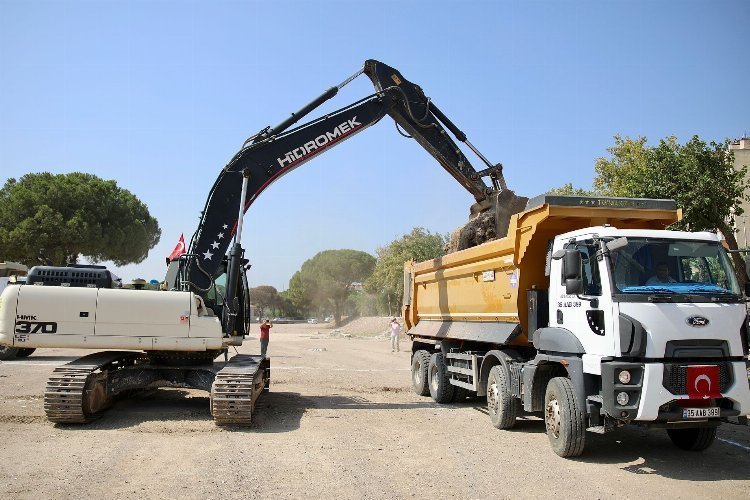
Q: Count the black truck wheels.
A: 5